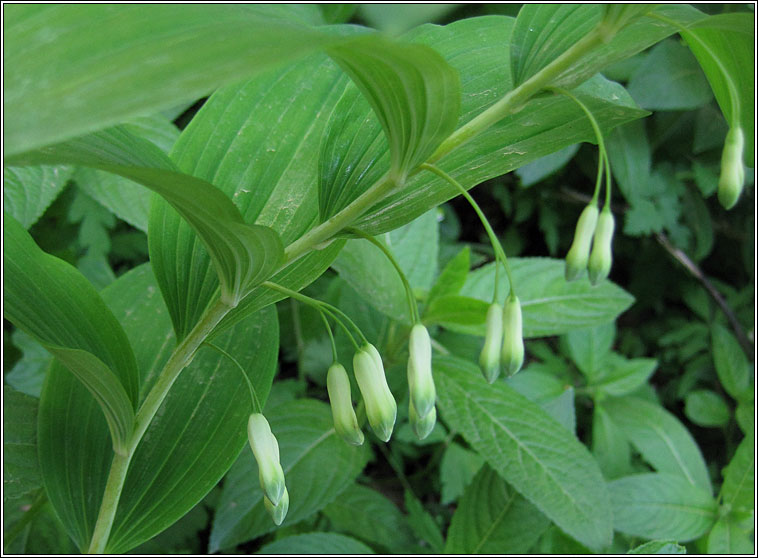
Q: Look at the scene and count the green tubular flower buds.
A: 12